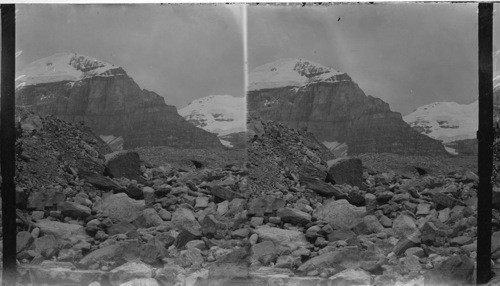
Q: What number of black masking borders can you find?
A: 2